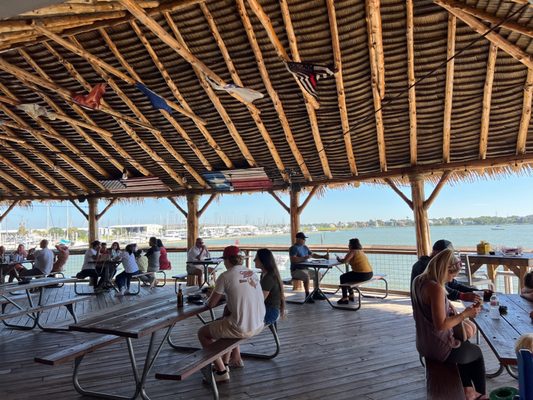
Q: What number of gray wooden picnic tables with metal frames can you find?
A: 7